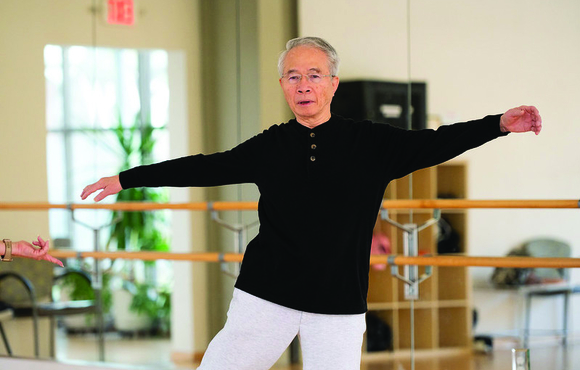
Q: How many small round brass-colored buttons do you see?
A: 3